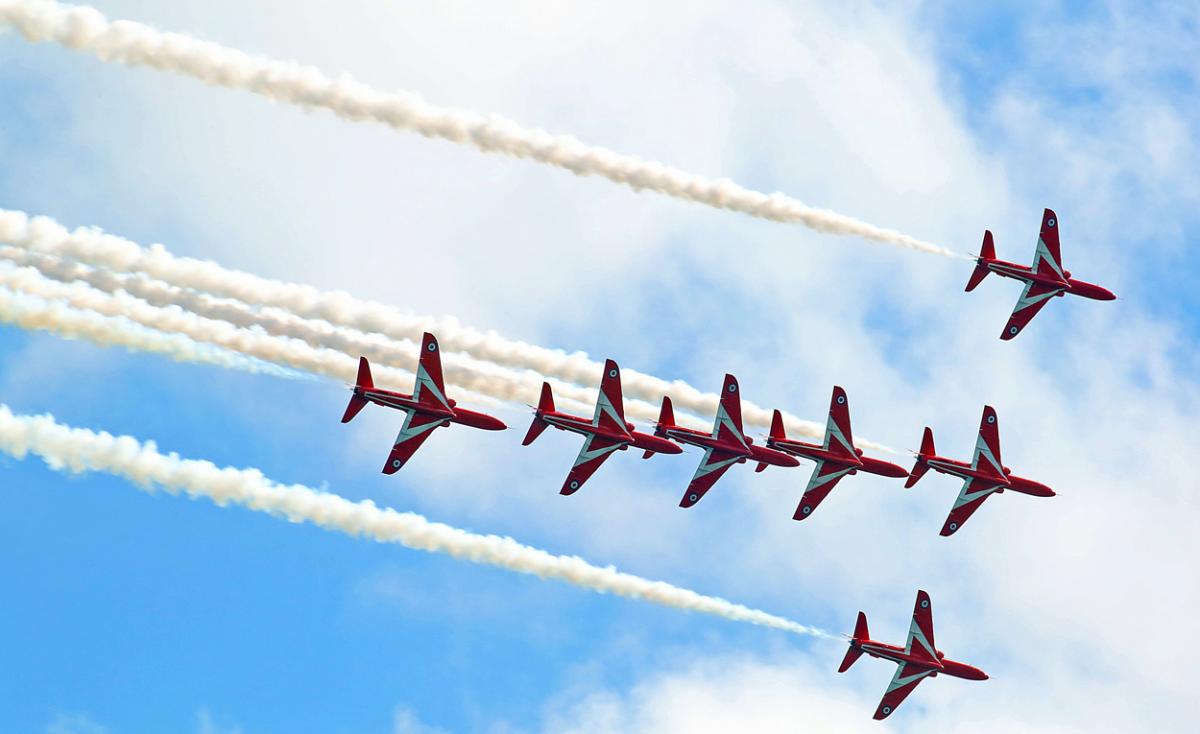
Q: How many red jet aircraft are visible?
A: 7